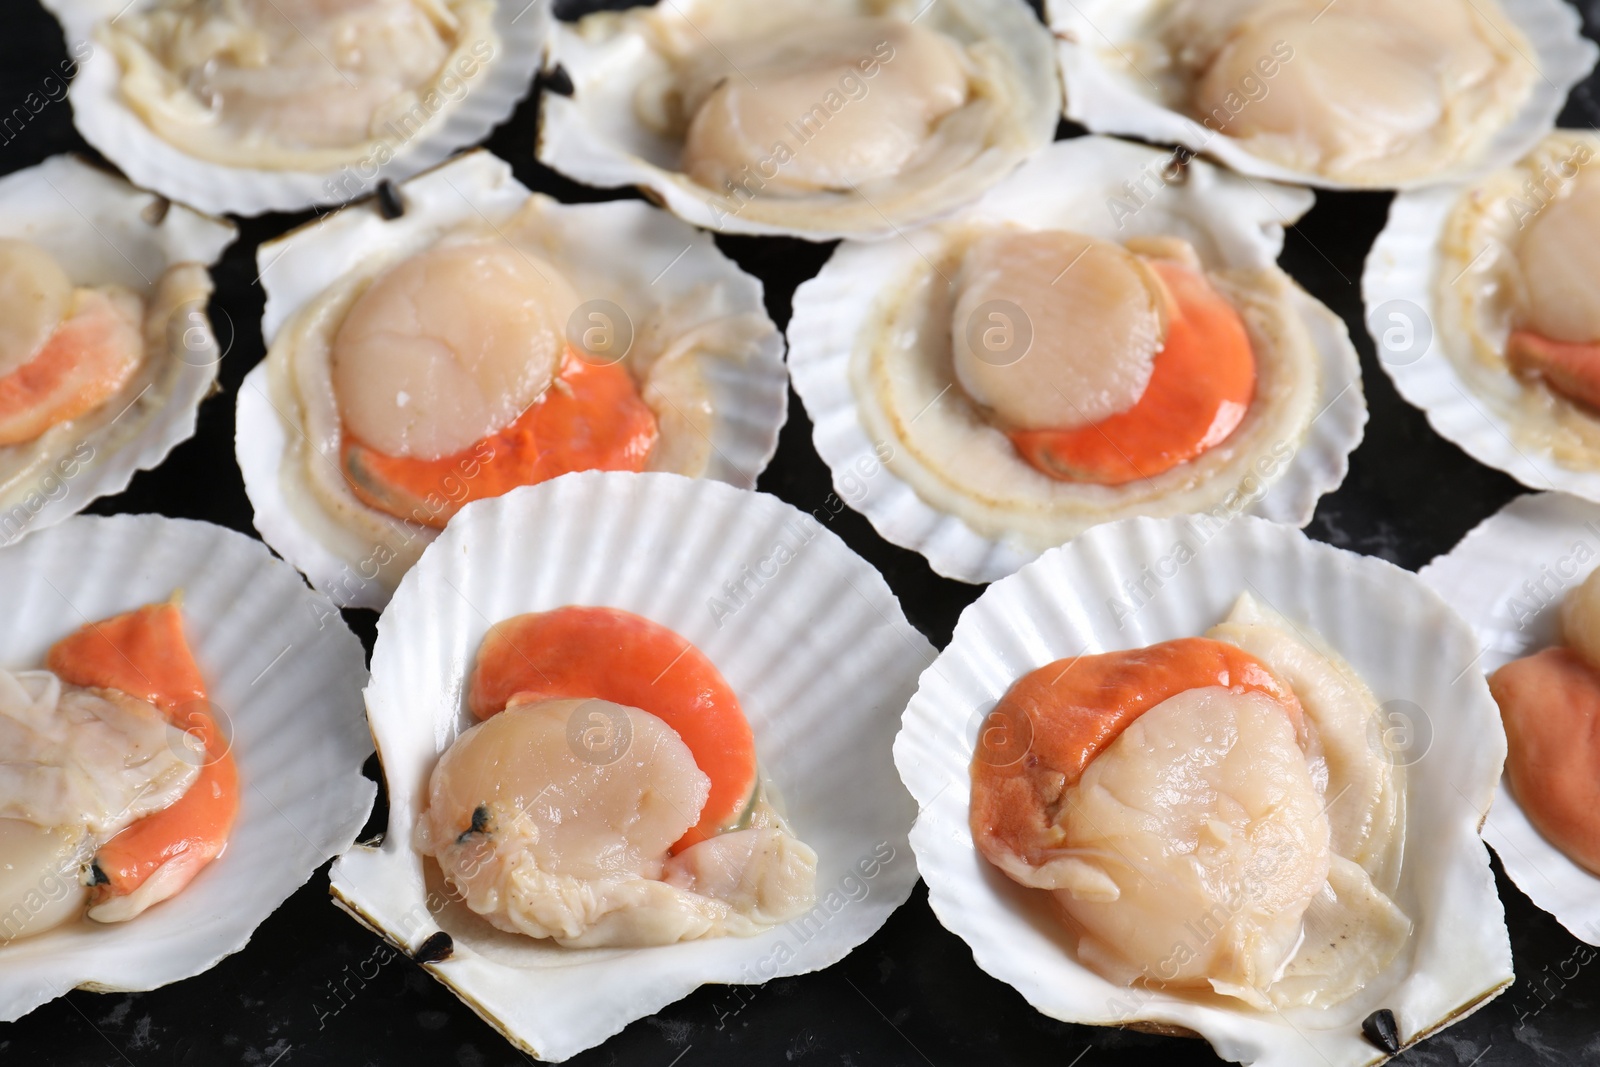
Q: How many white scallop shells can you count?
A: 11